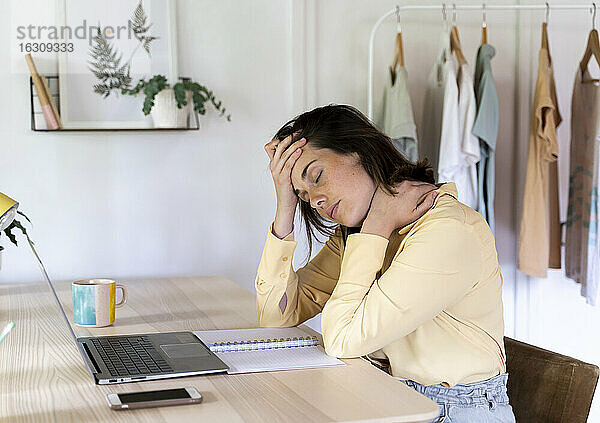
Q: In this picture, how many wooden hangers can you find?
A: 5